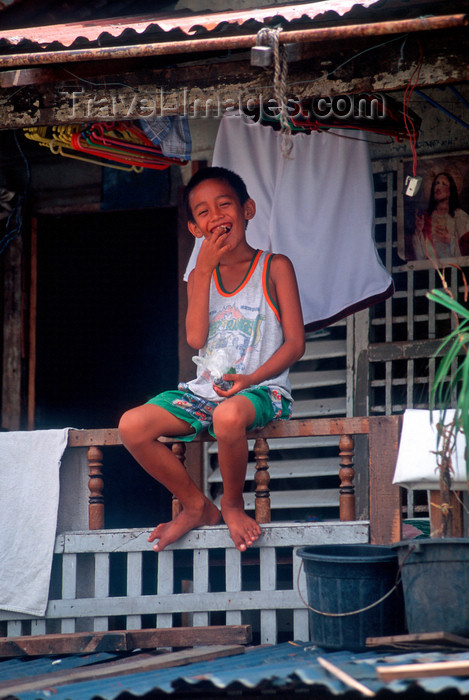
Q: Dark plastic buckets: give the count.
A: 2